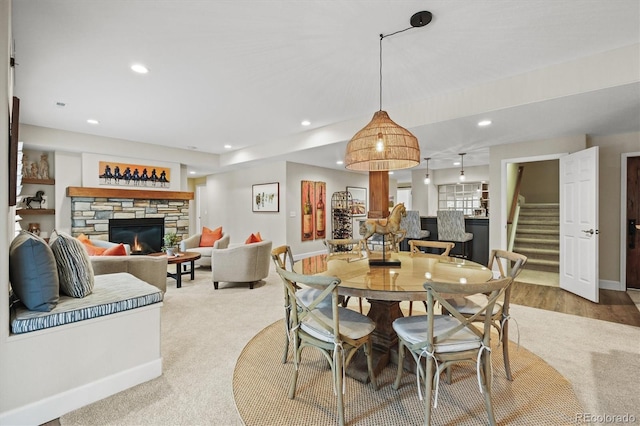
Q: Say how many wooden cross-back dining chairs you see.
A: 6